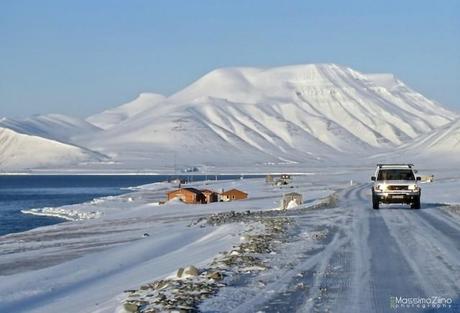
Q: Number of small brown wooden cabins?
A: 3